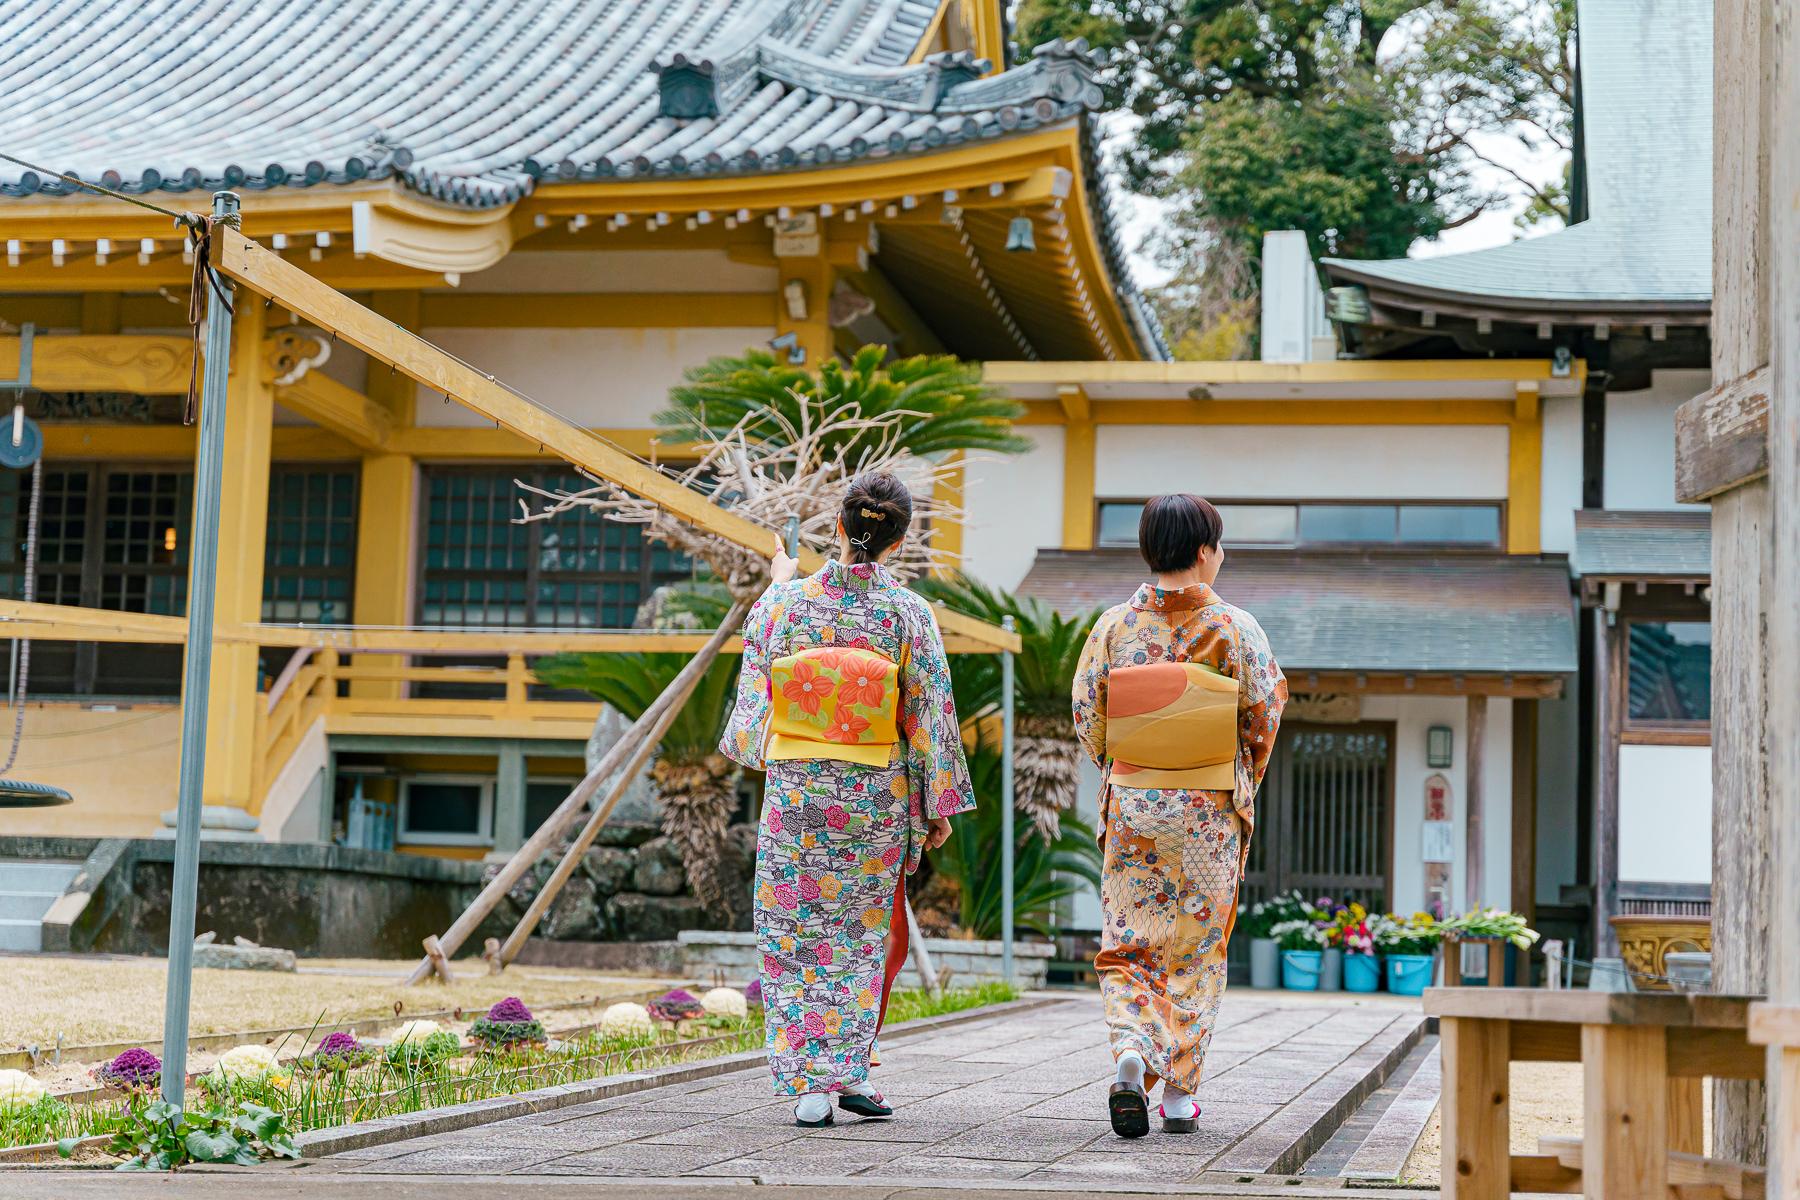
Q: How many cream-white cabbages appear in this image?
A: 5